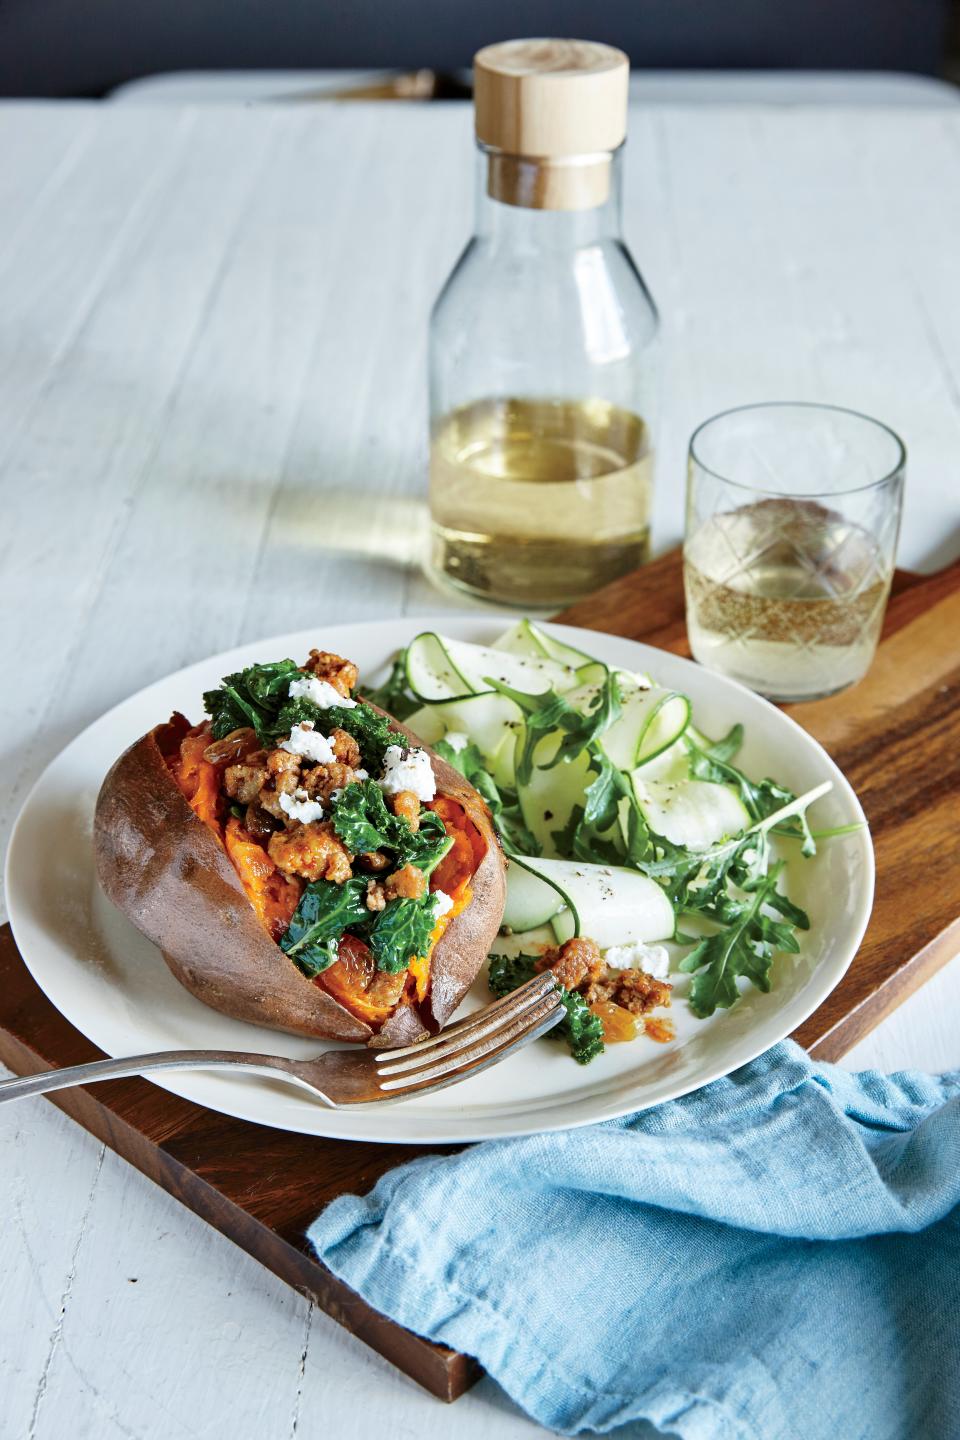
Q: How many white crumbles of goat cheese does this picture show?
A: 6